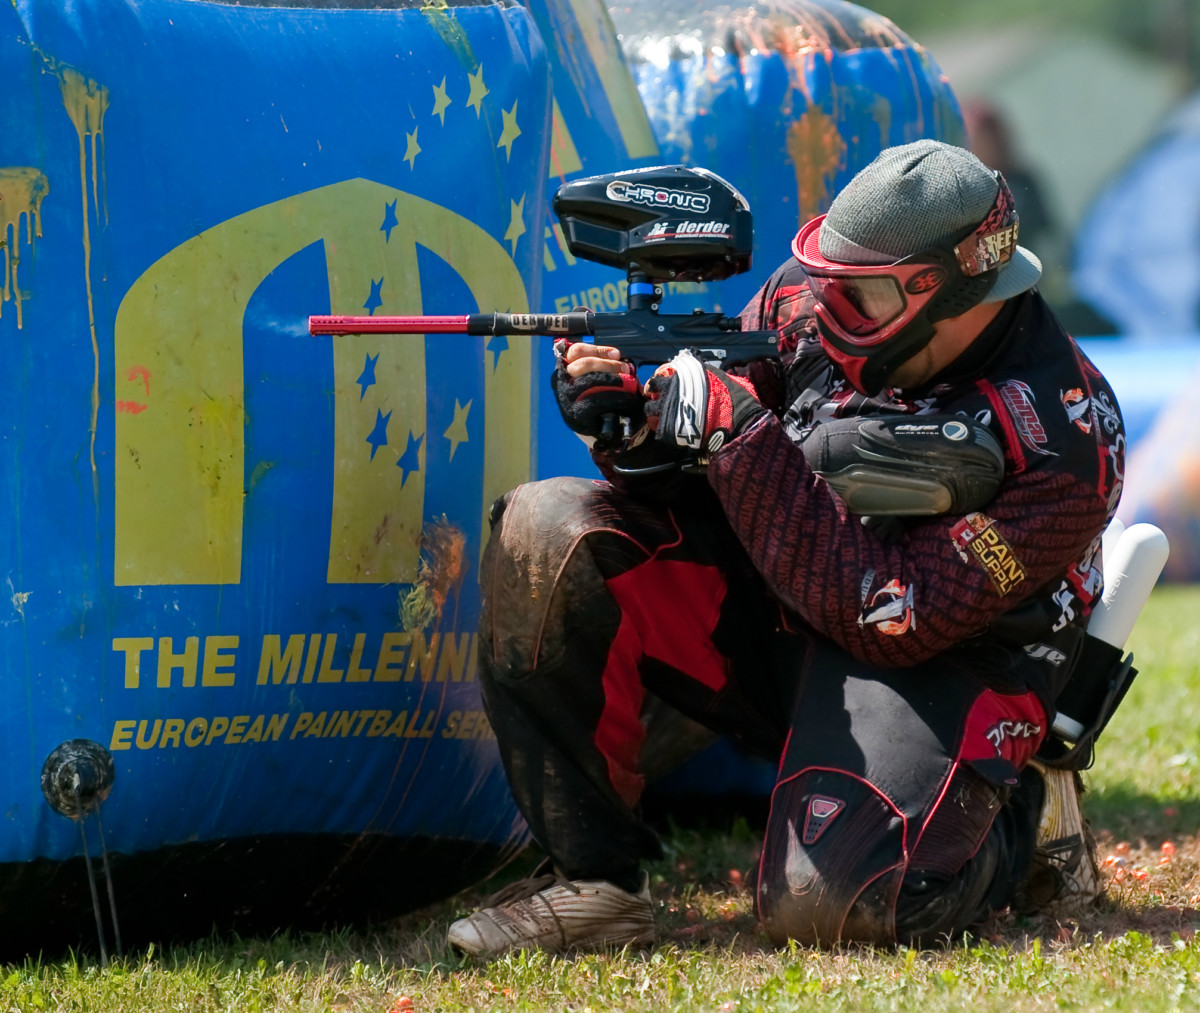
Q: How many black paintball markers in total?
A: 1